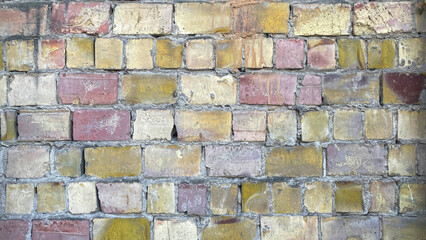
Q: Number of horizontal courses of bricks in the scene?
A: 7